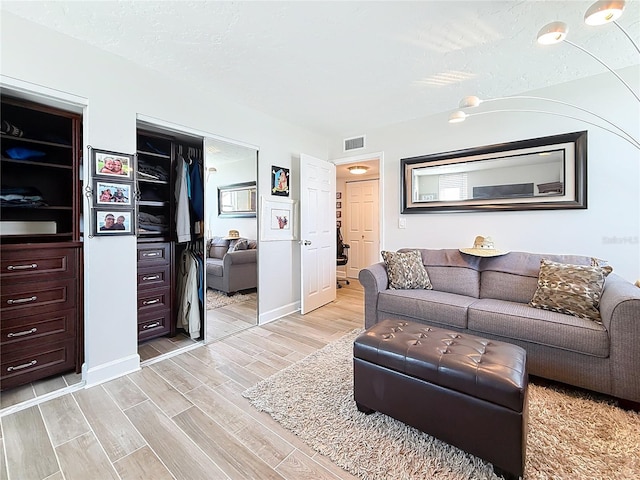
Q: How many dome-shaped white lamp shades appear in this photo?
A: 4